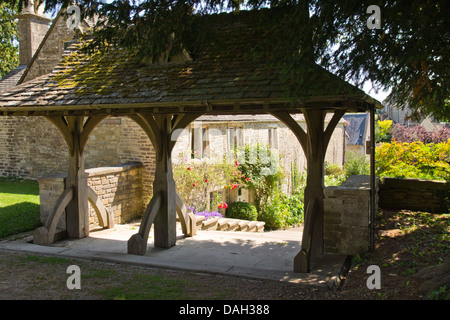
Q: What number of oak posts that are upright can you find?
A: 3